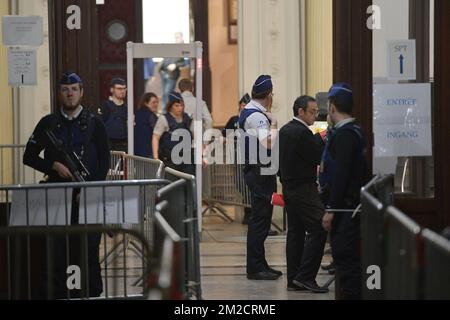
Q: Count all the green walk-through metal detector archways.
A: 0